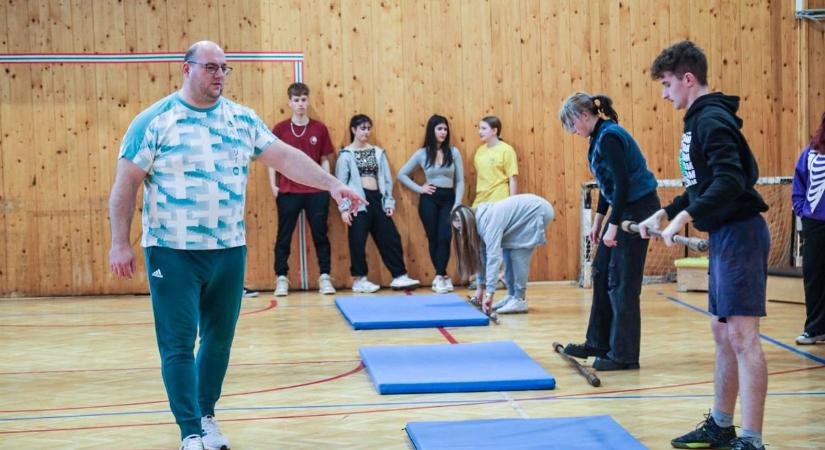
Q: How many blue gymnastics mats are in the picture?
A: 3